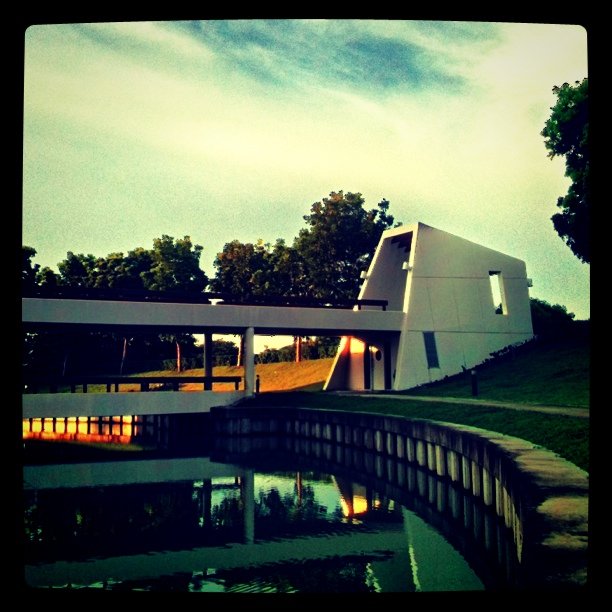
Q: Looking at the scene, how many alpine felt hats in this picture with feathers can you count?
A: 0